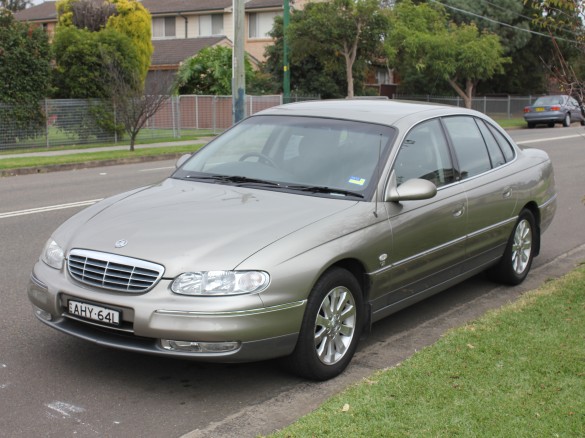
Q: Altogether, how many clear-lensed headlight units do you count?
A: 2